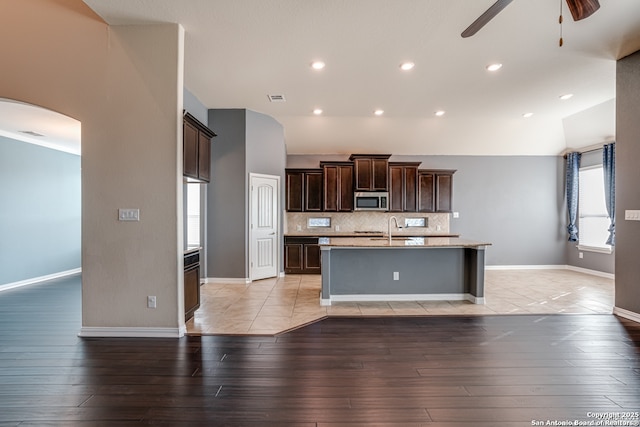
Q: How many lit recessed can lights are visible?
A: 8